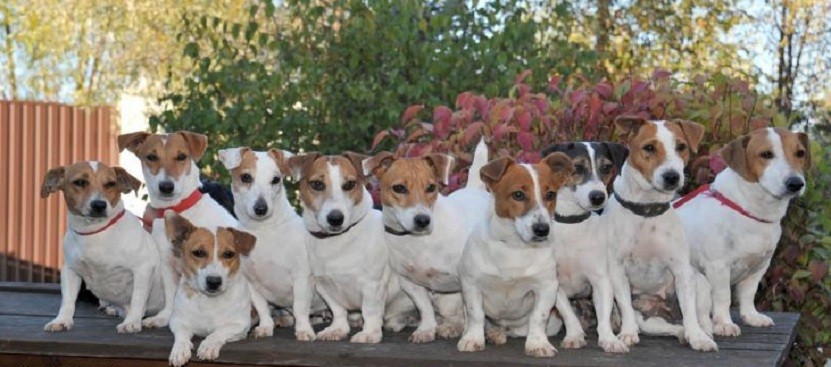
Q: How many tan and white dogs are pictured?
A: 9